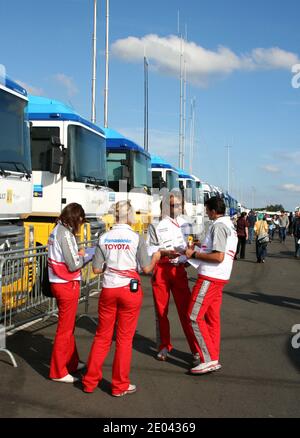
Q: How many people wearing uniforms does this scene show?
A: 4